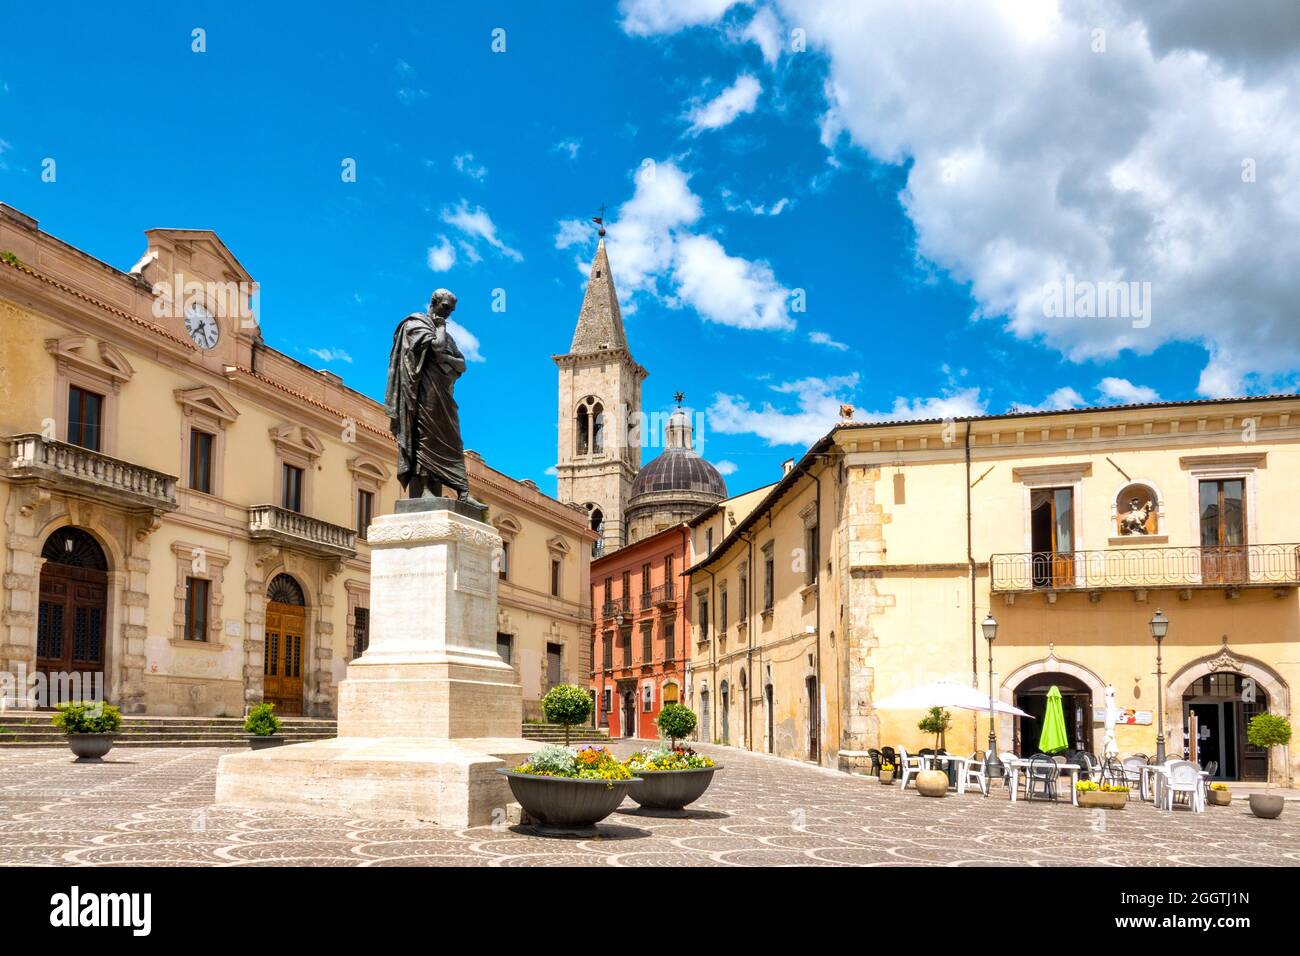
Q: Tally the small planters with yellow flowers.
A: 3